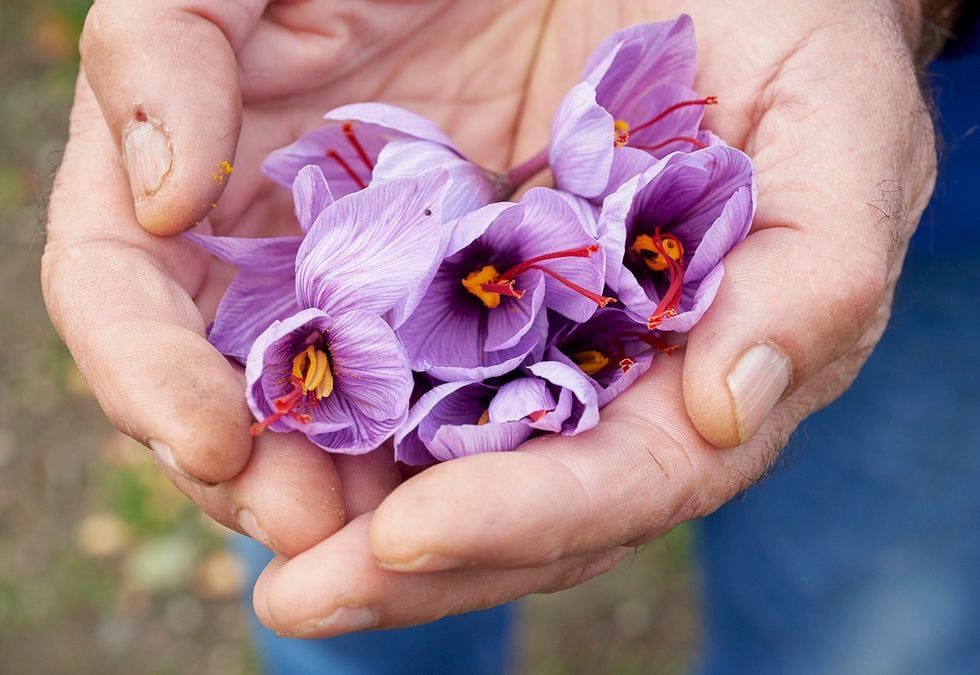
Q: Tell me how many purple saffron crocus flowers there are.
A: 8